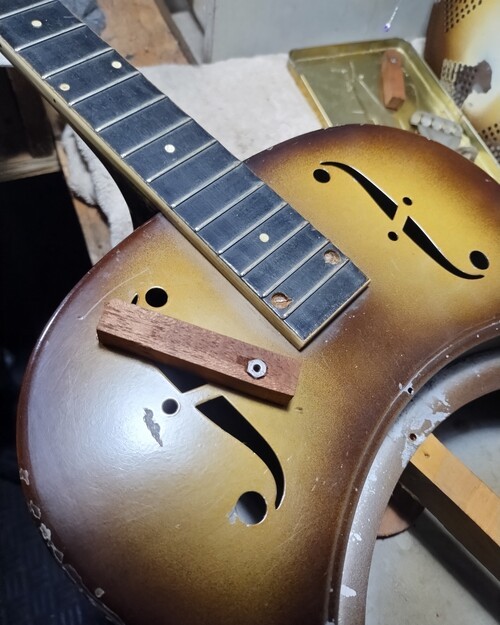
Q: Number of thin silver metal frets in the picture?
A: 13